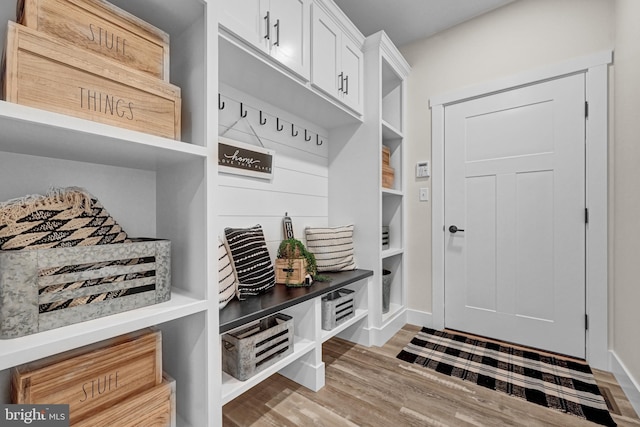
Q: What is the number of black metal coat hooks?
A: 7